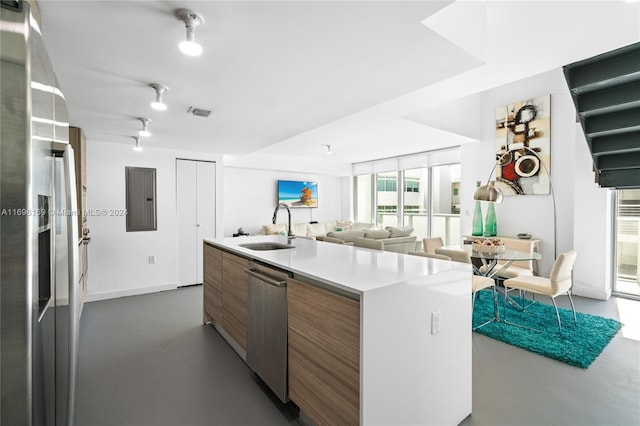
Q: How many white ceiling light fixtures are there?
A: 5